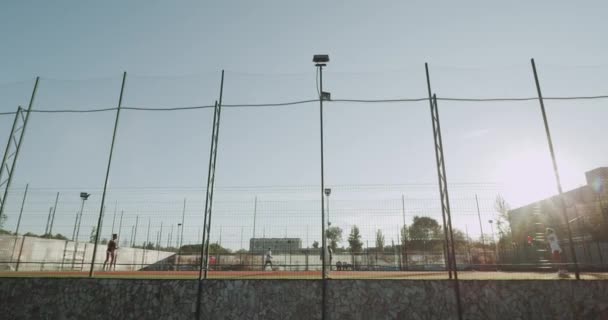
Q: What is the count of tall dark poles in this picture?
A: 6